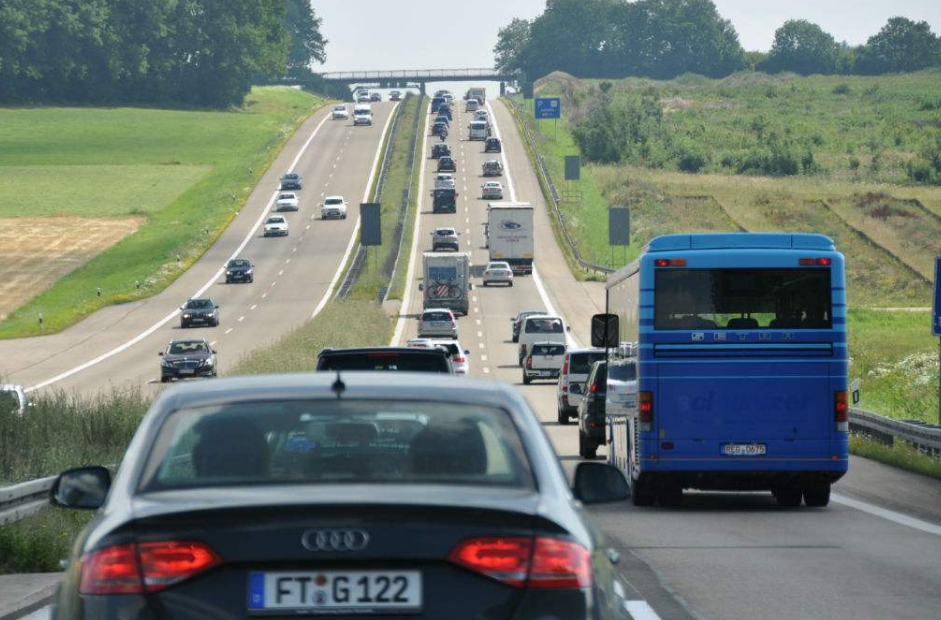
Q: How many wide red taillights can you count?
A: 2